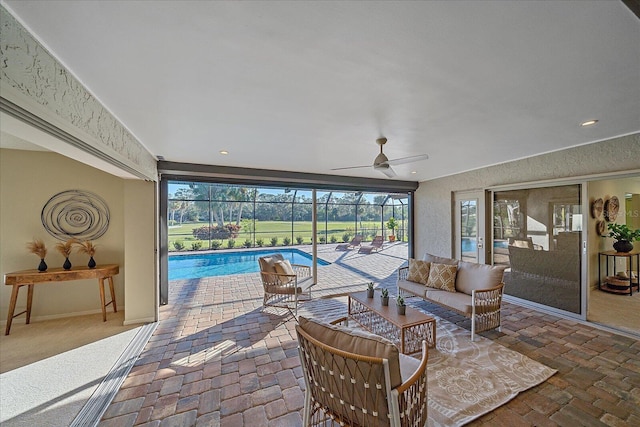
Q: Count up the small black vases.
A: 3